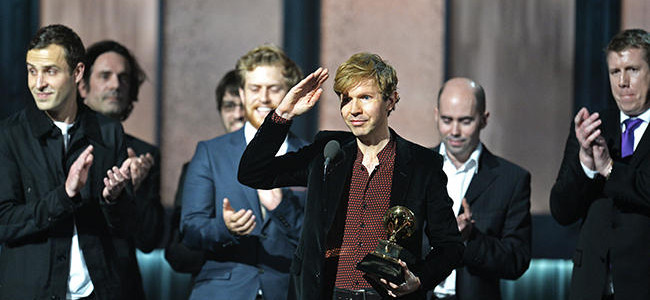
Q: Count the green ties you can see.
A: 0